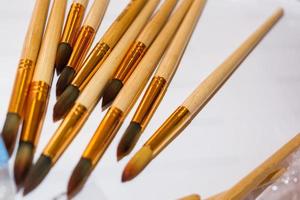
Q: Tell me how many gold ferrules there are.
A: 10